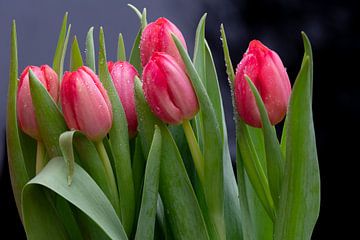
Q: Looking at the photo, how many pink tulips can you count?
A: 6